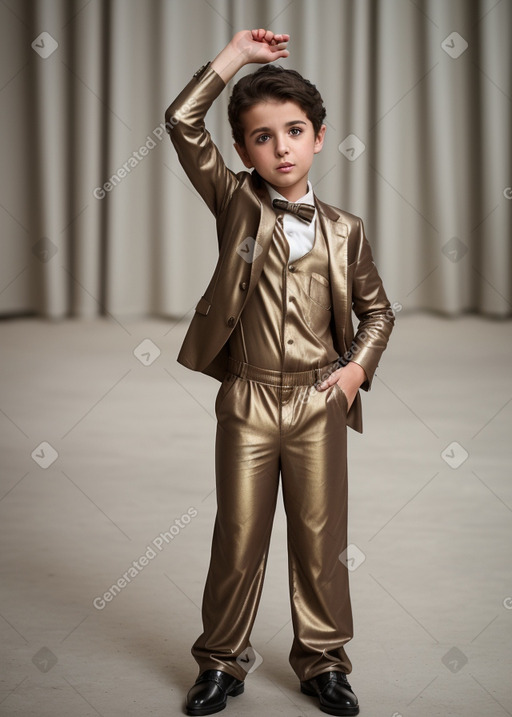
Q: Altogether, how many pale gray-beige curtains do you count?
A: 1